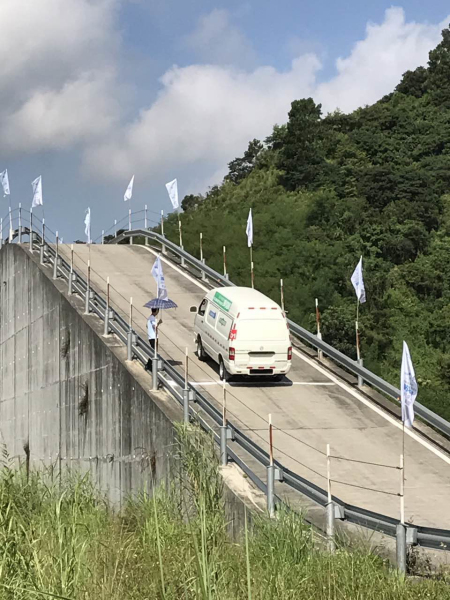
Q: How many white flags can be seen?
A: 9